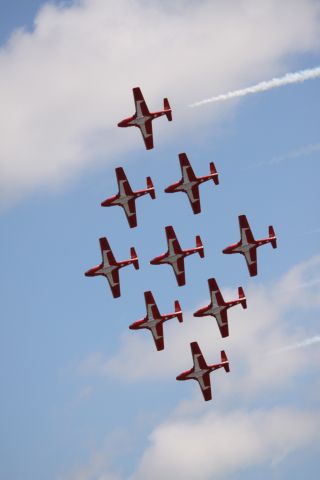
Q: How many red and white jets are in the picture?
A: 9